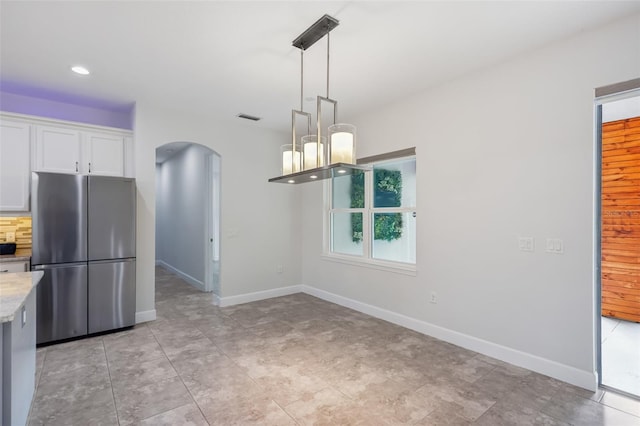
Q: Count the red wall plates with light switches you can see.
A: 0